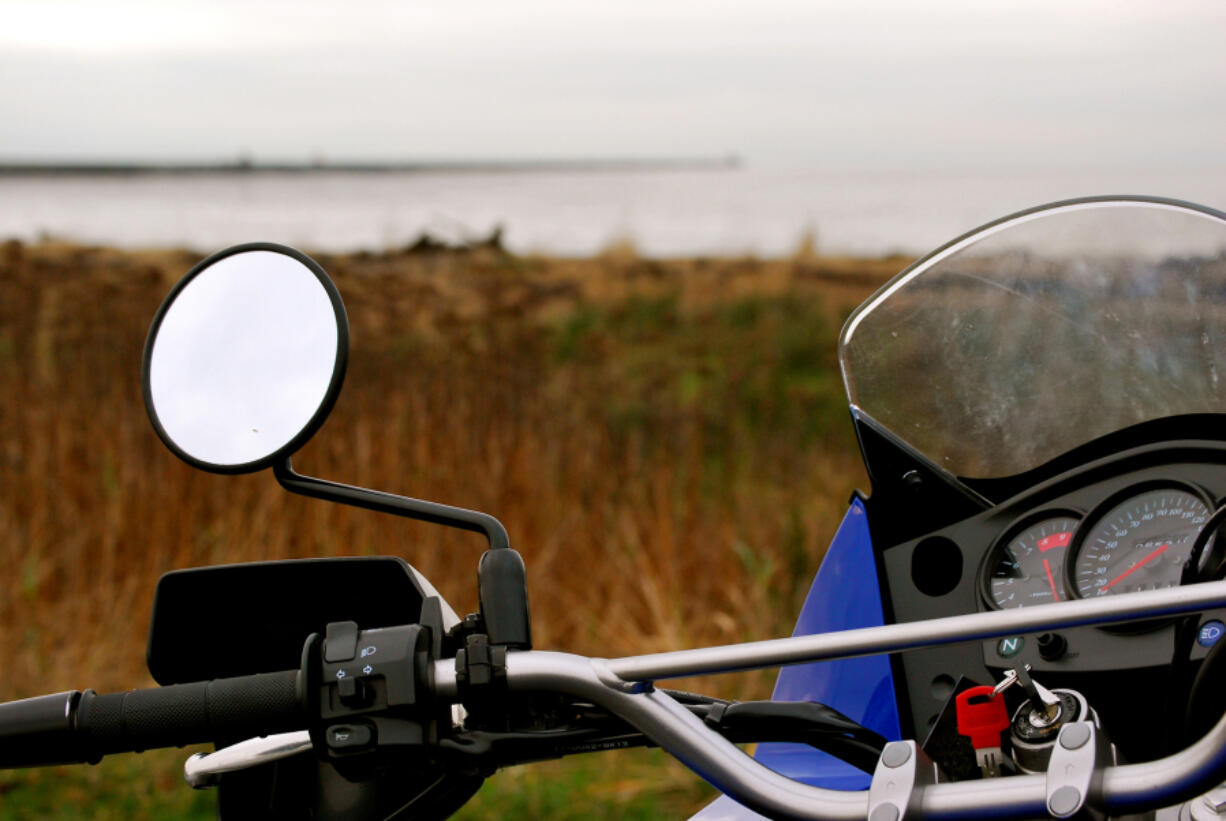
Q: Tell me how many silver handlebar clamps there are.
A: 2